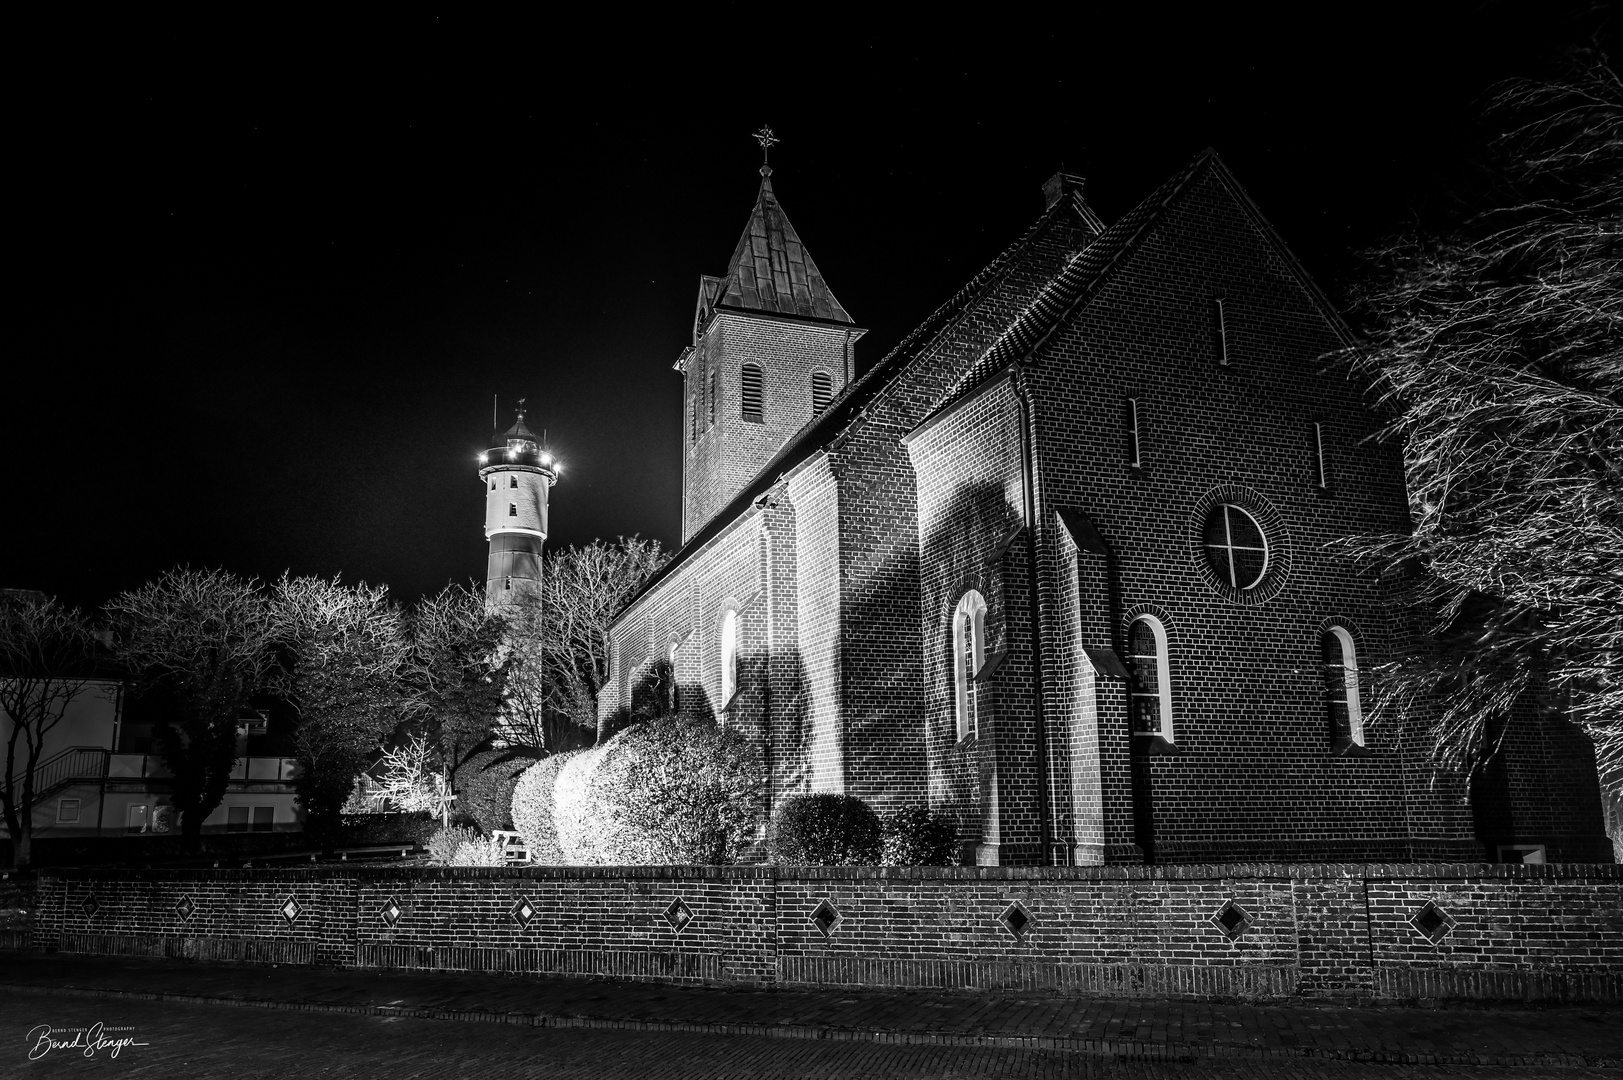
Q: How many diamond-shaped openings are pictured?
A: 10